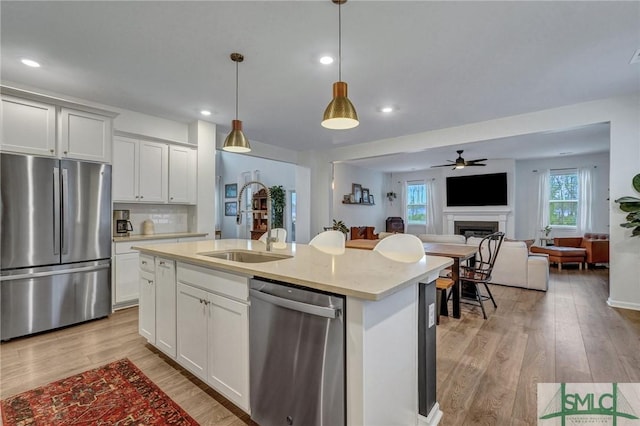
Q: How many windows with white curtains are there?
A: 2